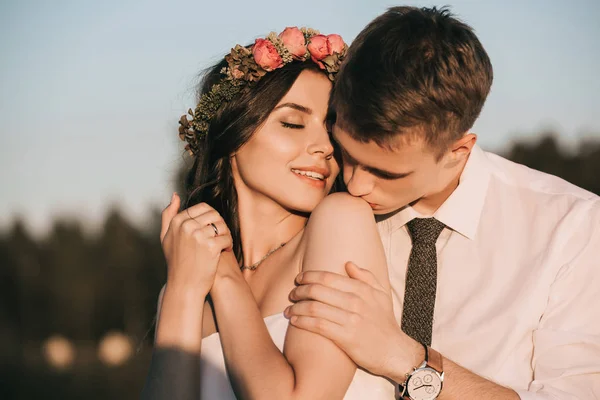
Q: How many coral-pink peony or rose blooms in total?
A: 4